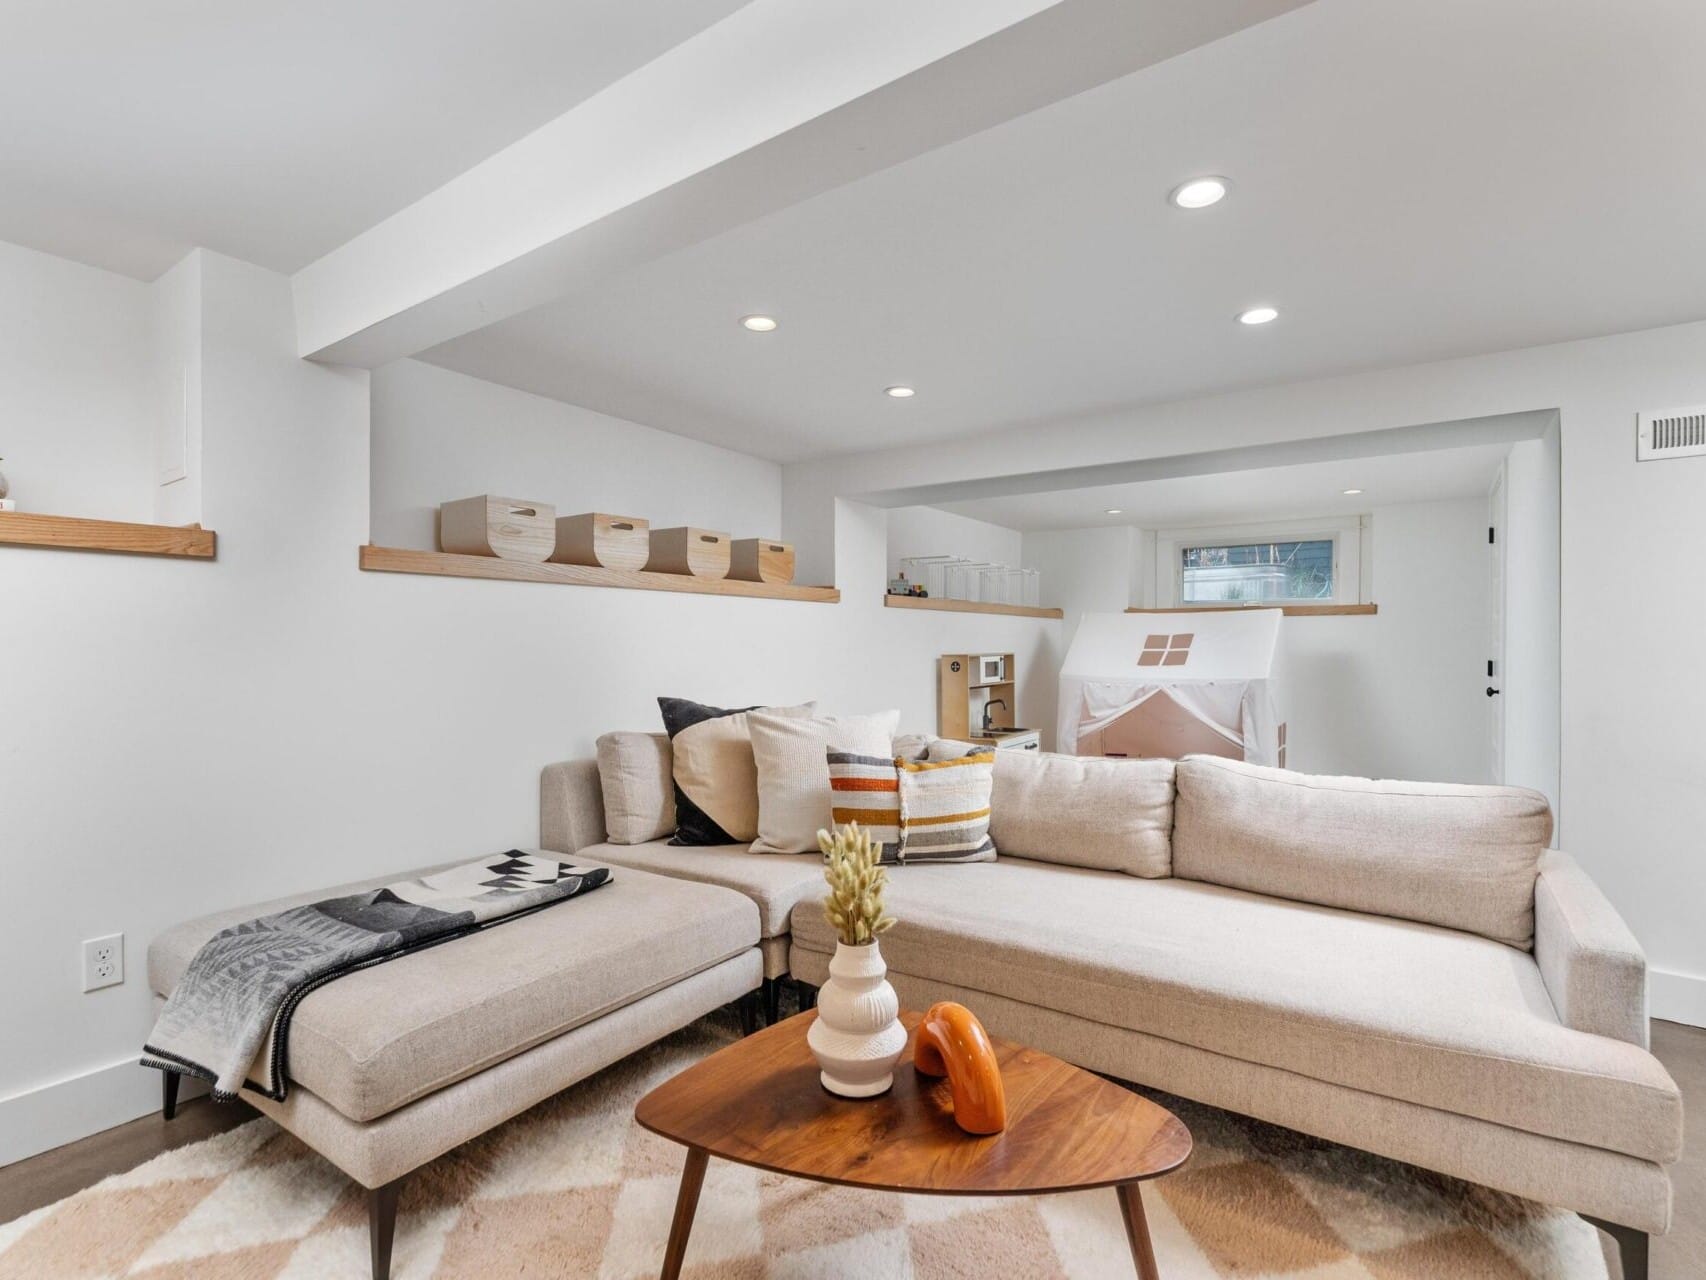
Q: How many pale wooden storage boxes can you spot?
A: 4